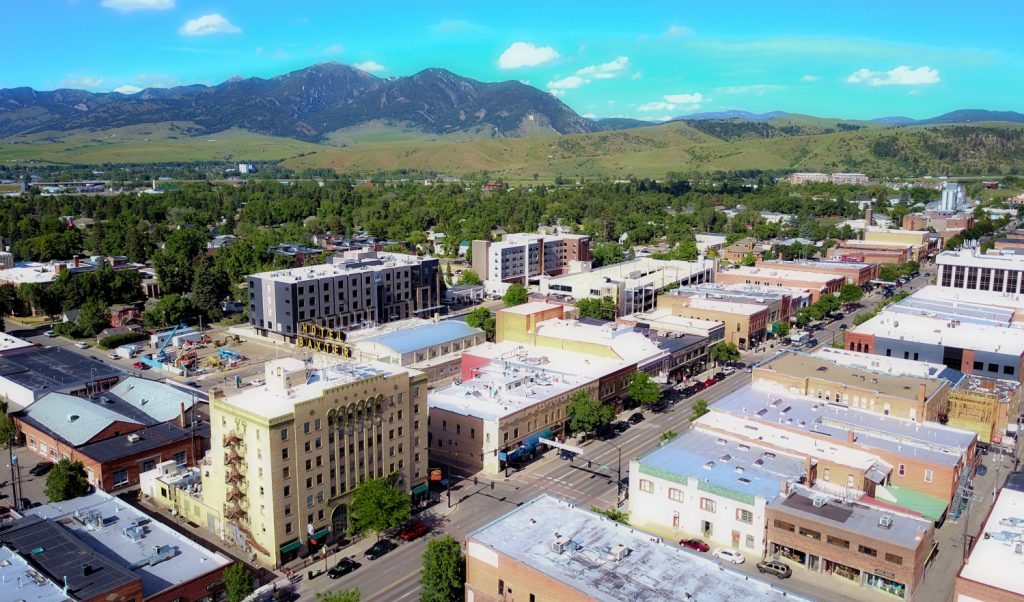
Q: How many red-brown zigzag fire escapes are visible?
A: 1